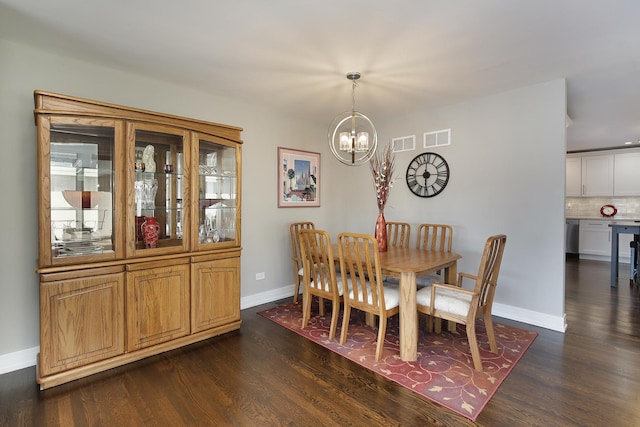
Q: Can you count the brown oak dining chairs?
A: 6